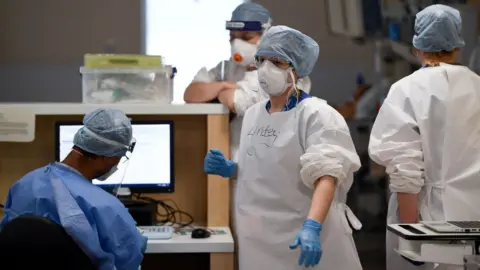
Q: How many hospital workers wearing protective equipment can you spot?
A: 4